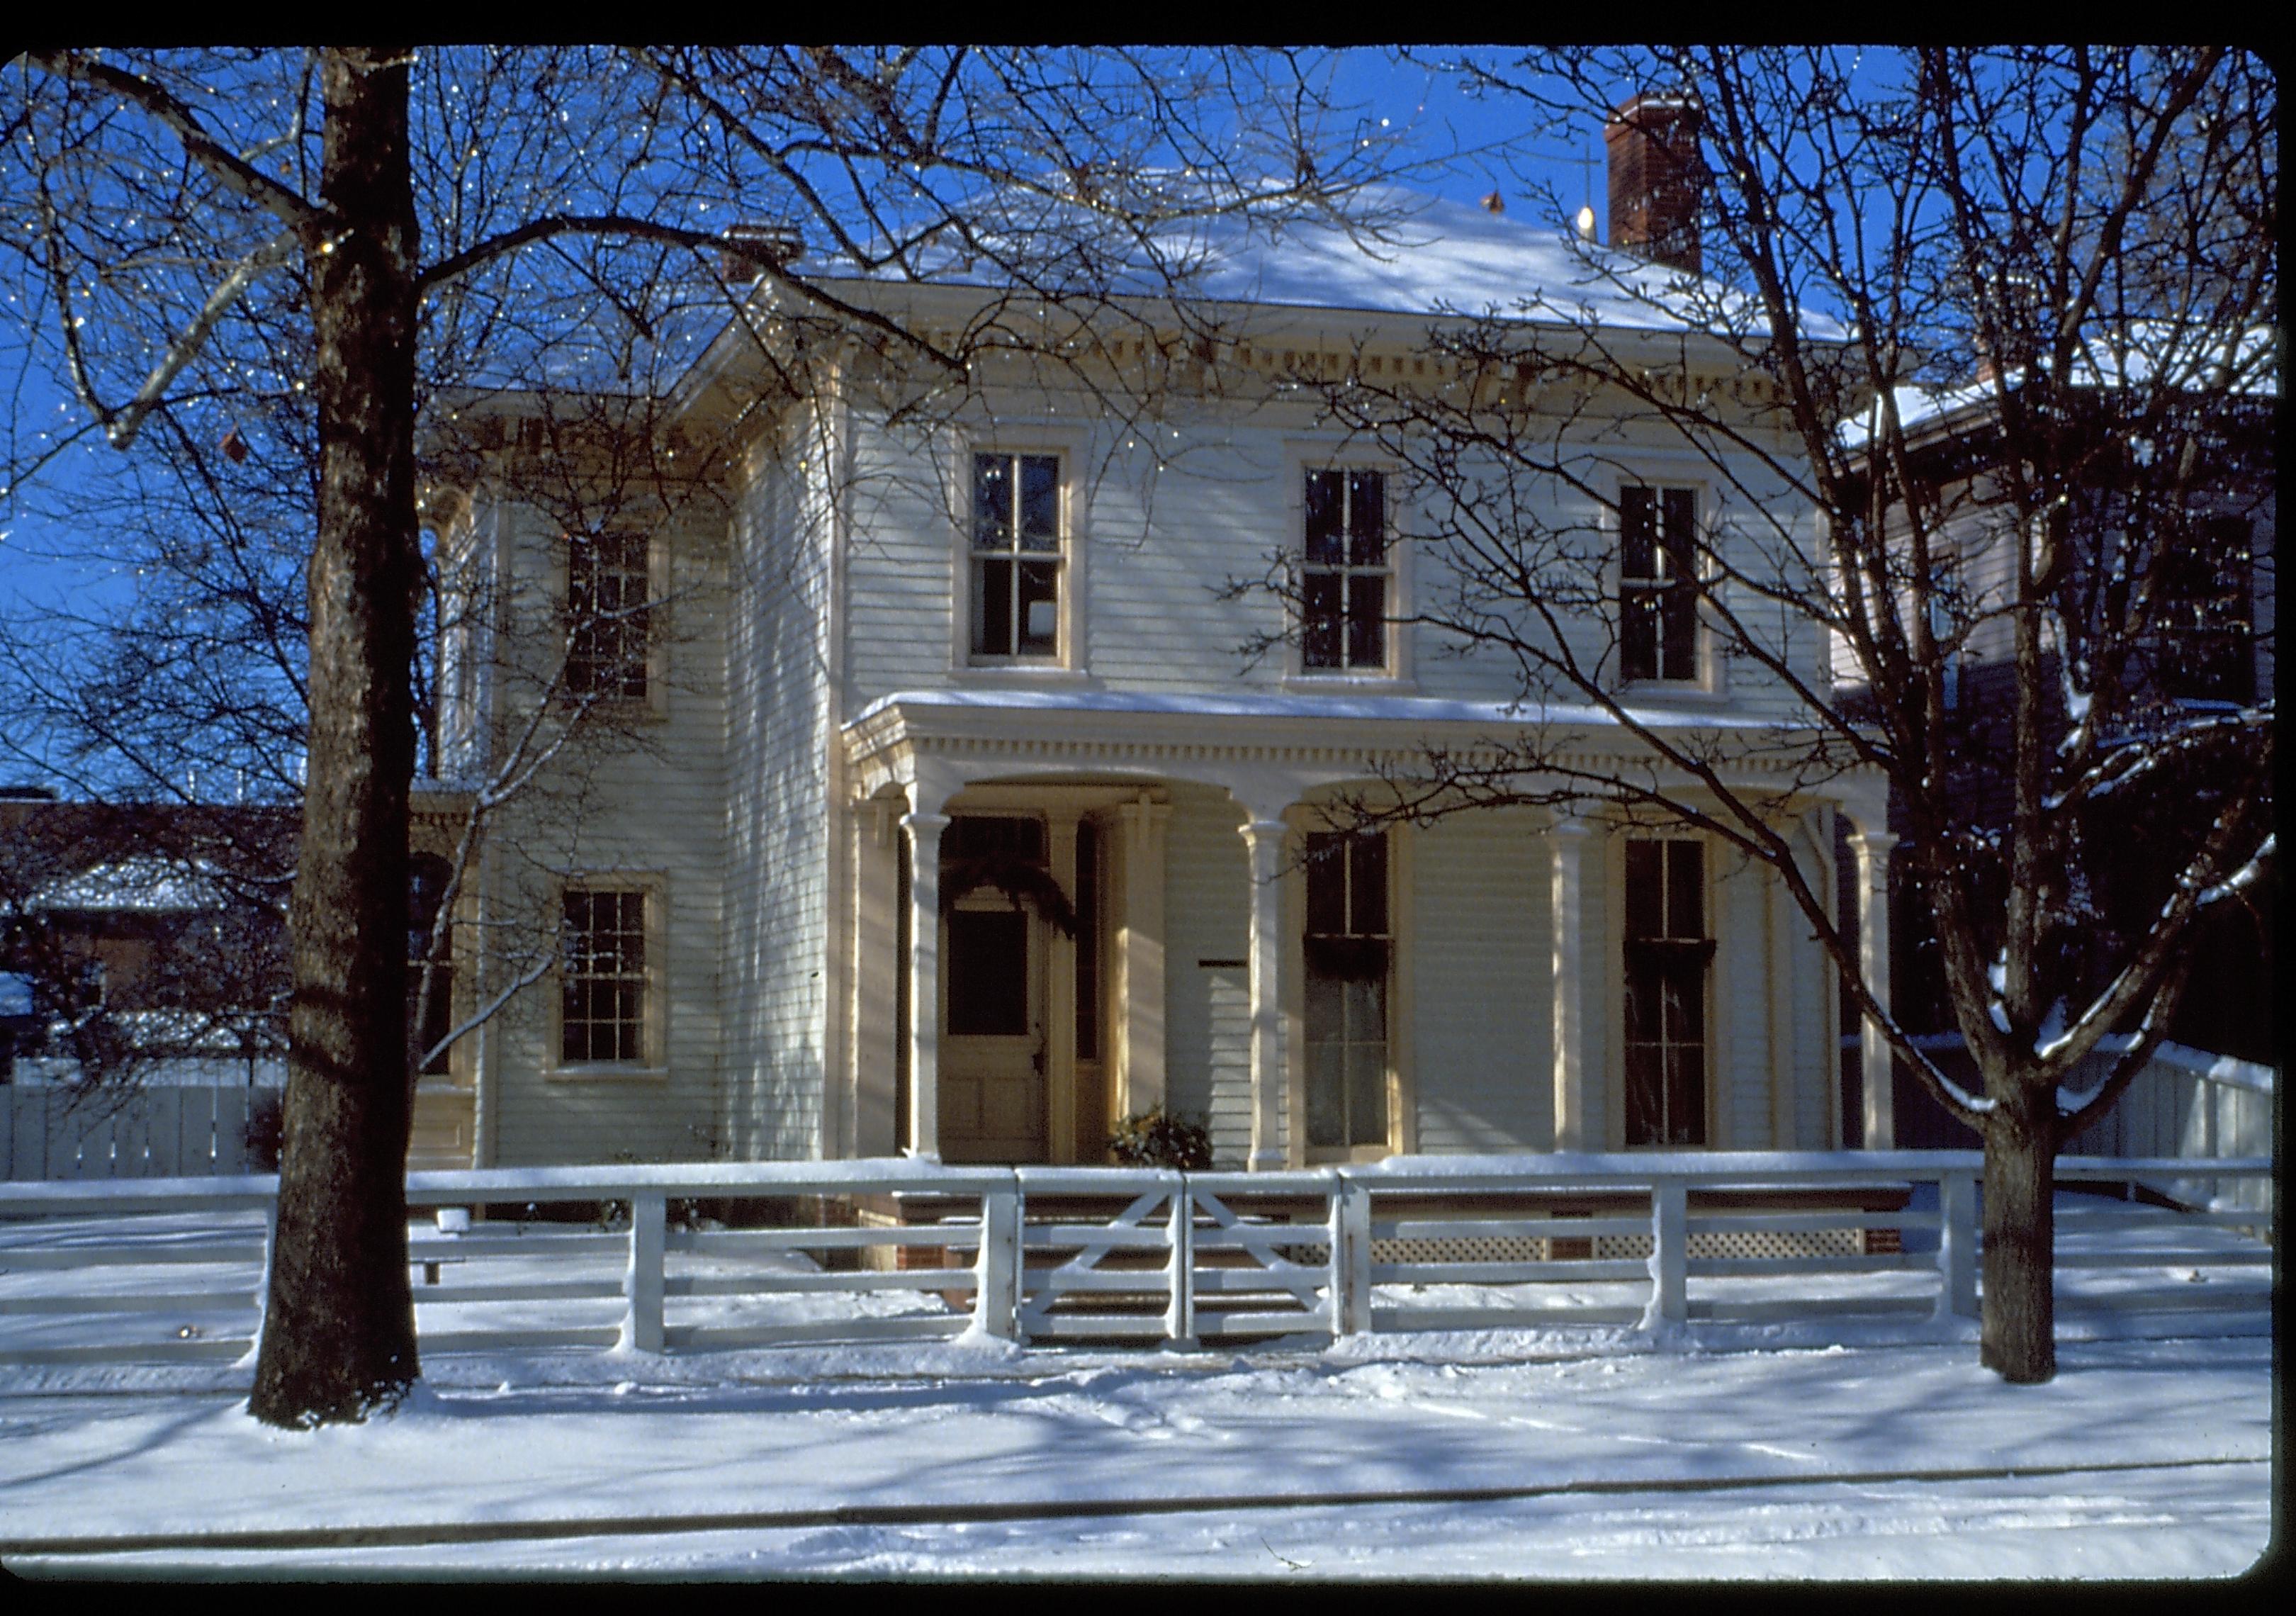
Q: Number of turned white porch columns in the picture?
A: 4